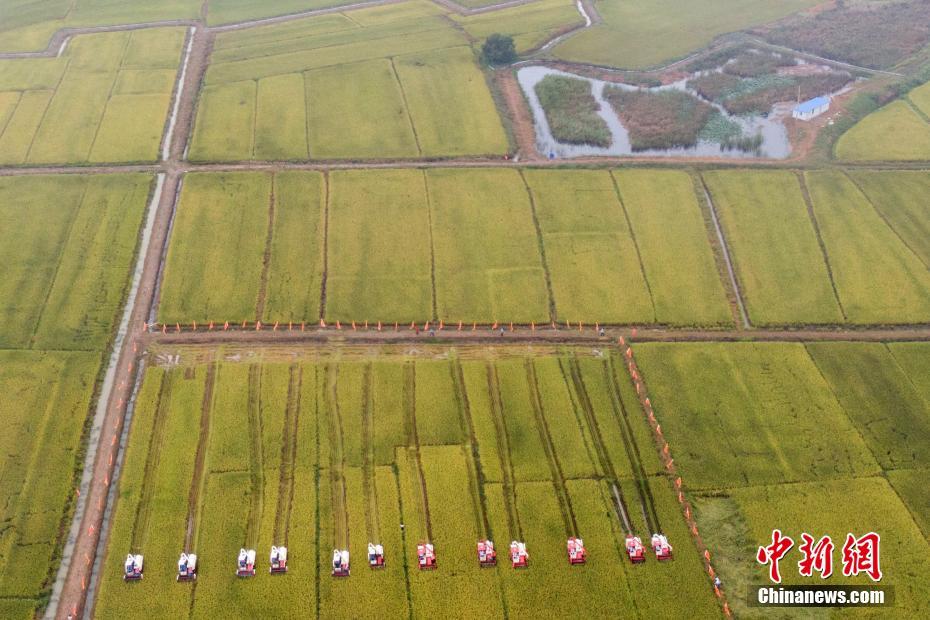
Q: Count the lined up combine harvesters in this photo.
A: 12